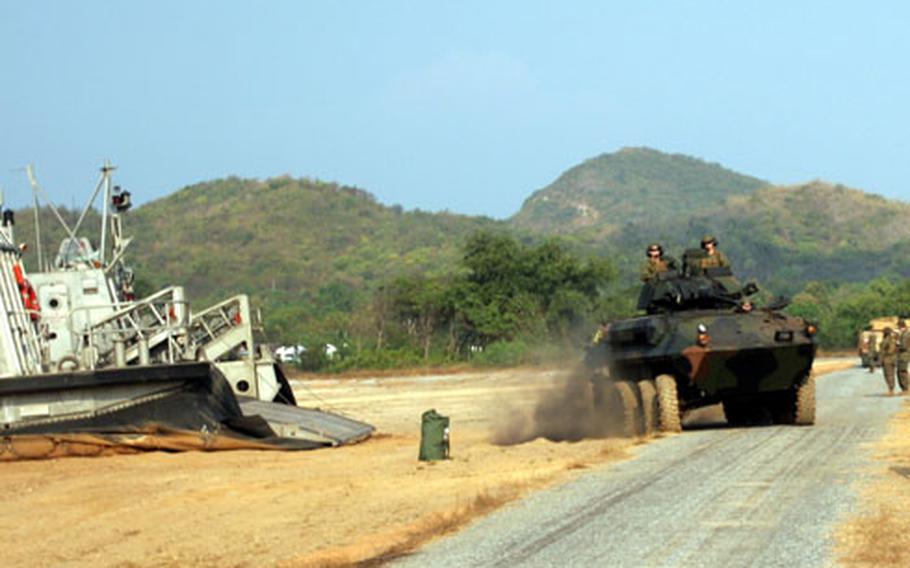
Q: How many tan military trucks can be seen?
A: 1